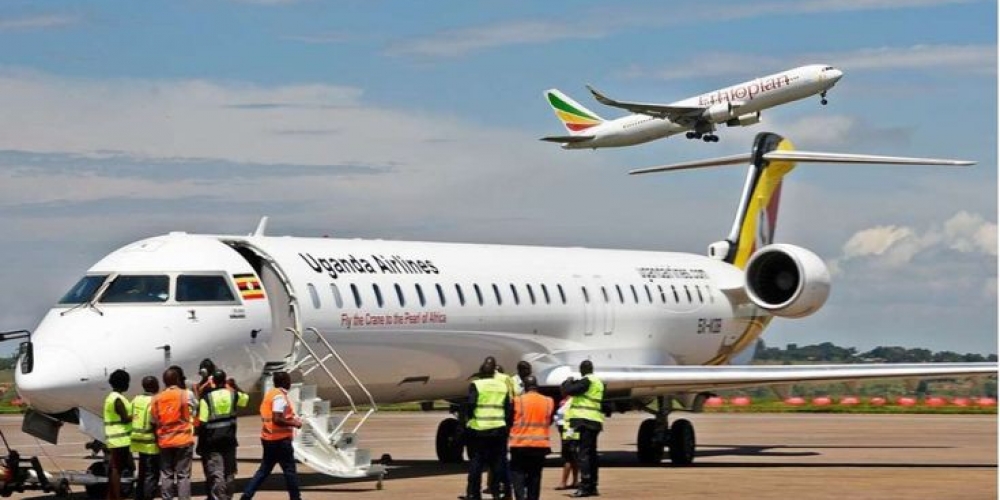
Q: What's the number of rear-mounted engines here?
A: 1